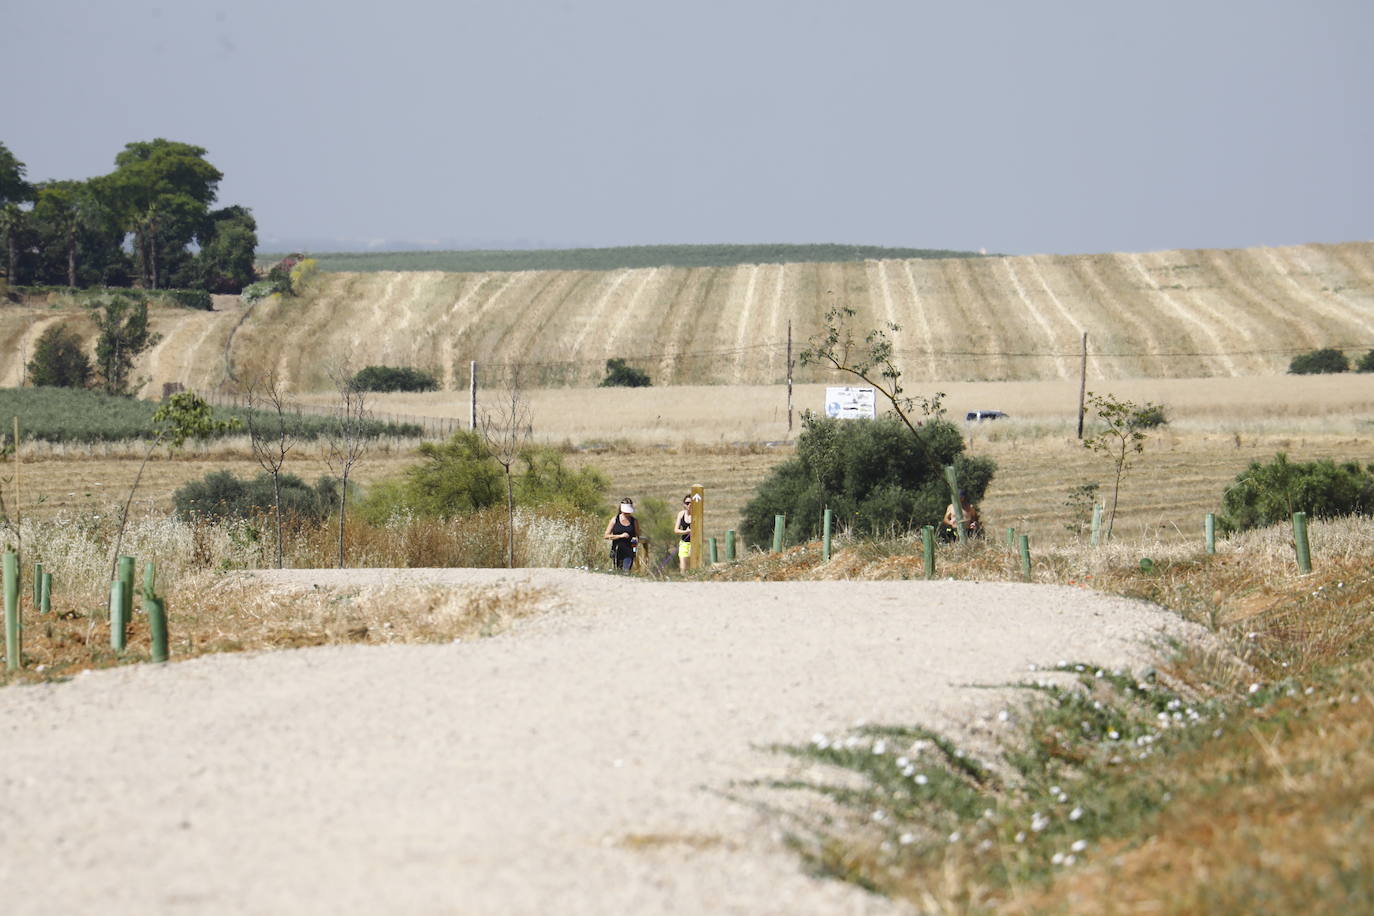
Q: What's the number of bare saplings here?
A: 3